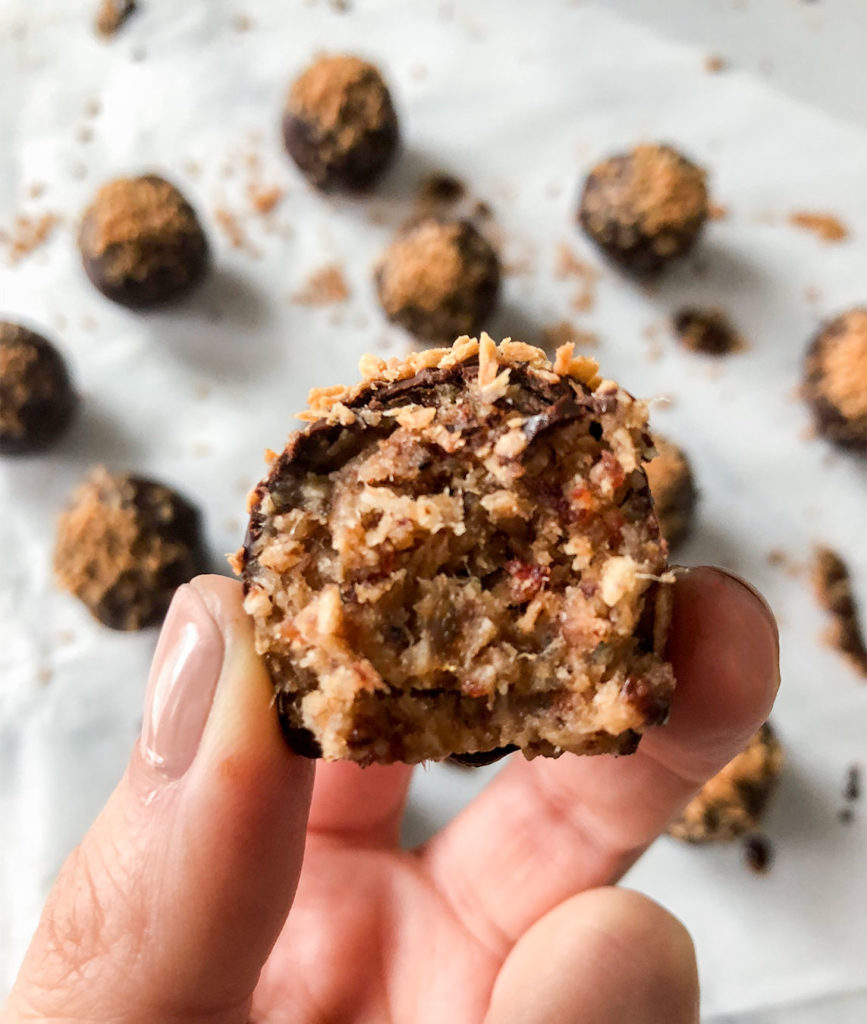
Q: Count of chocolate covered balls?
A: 10